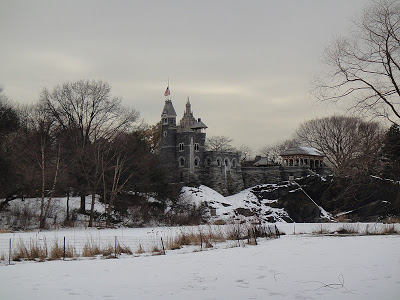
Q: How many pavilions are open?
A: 1